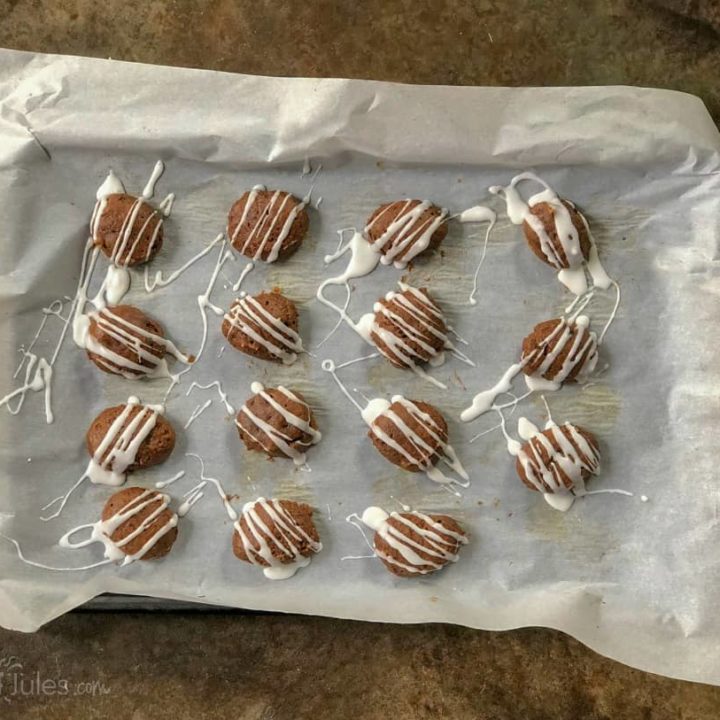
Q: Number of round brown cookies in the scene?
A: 15